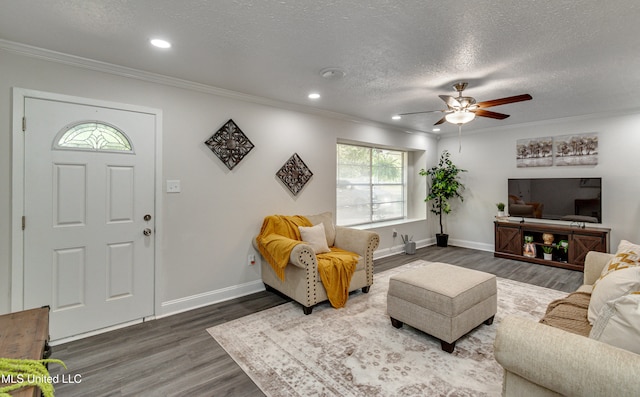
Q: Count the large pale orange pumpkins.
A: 0